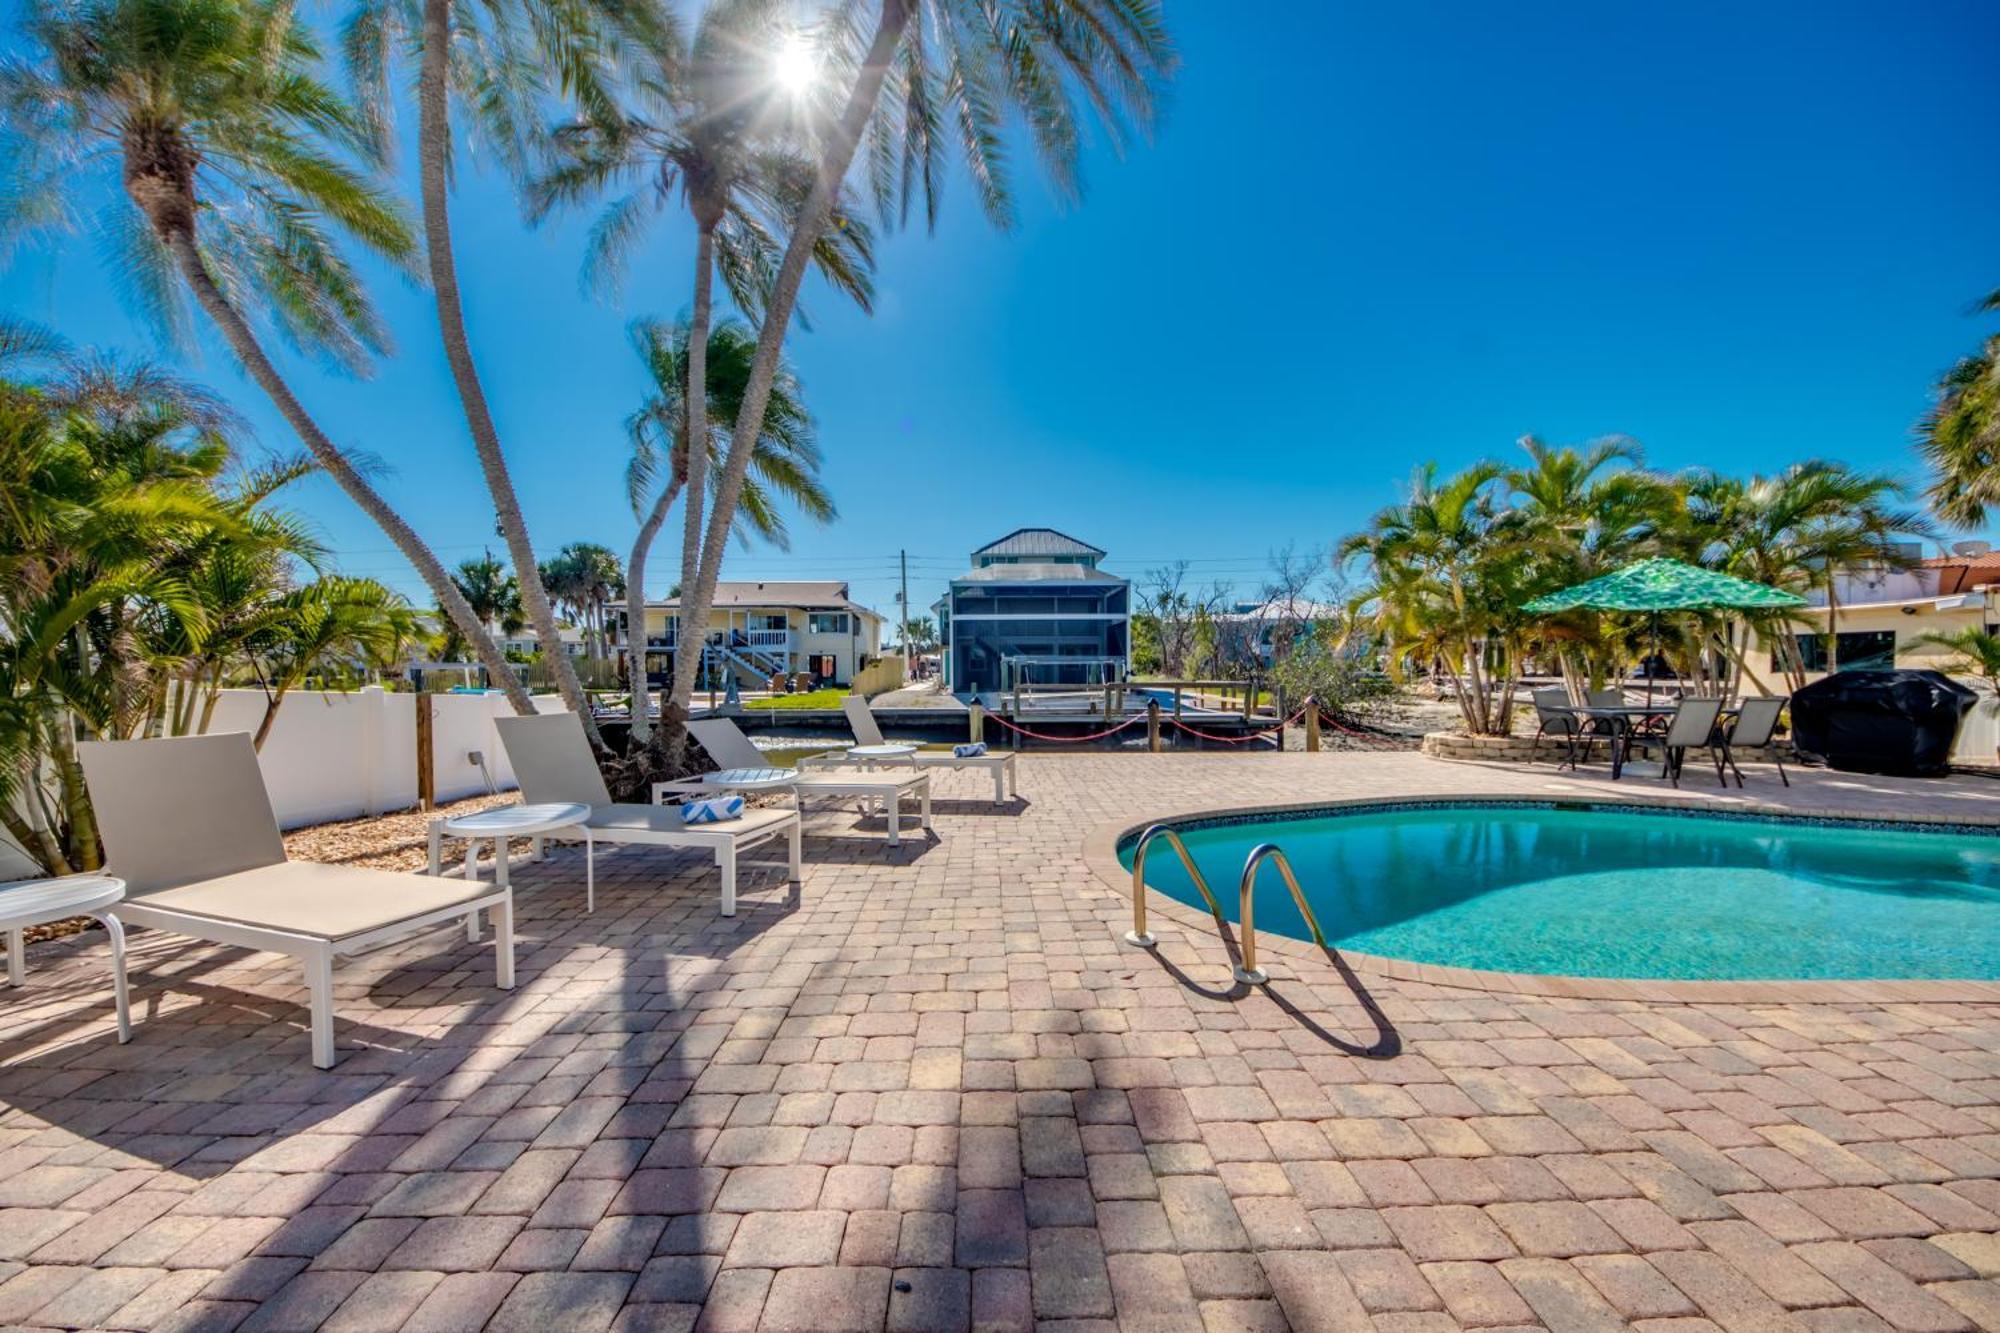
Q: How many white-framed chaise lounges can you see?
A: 4